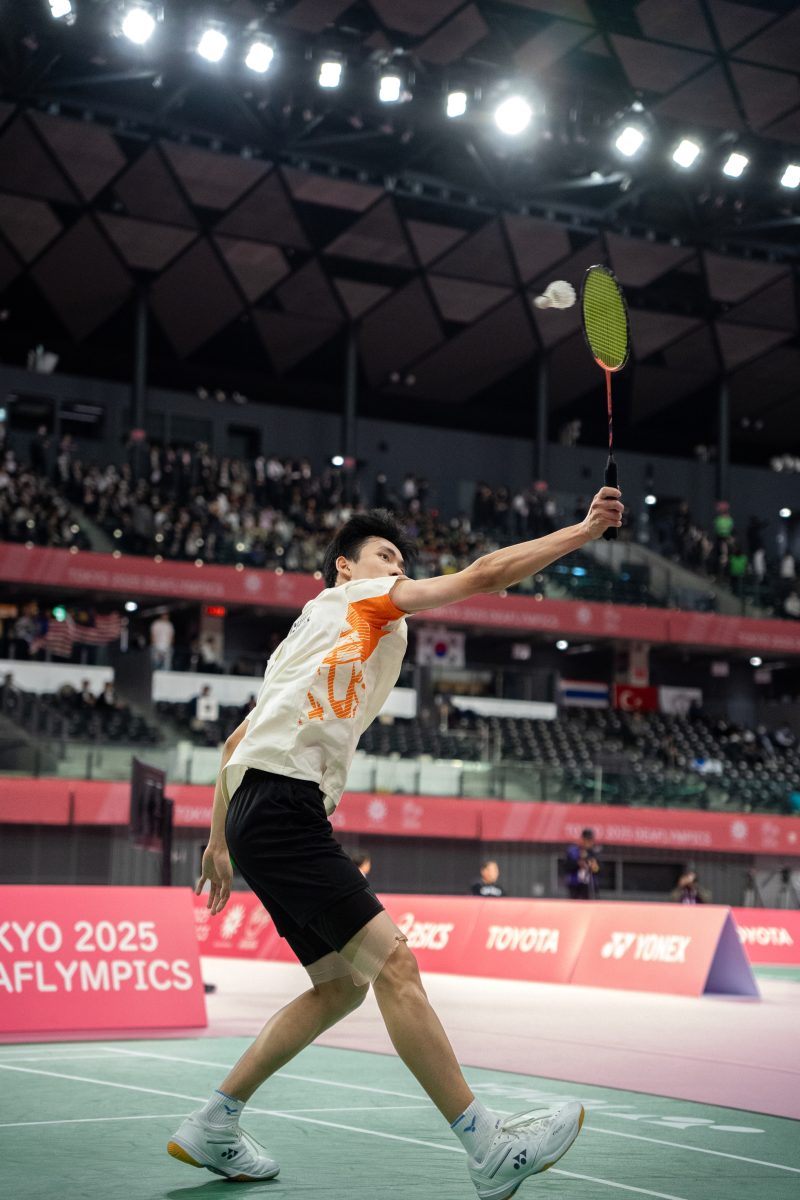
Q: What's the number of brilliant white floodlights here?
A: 12